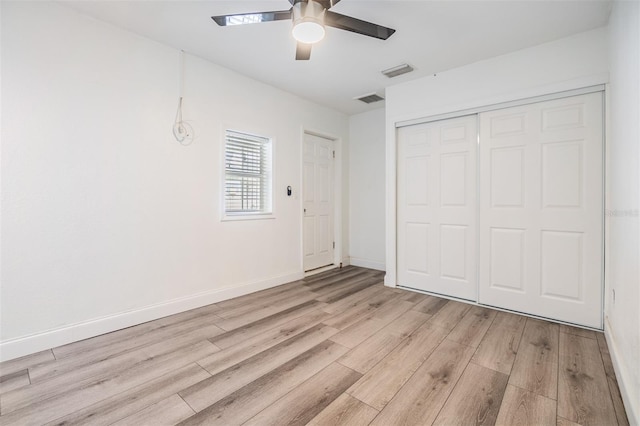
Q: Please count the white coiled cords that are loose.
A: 1